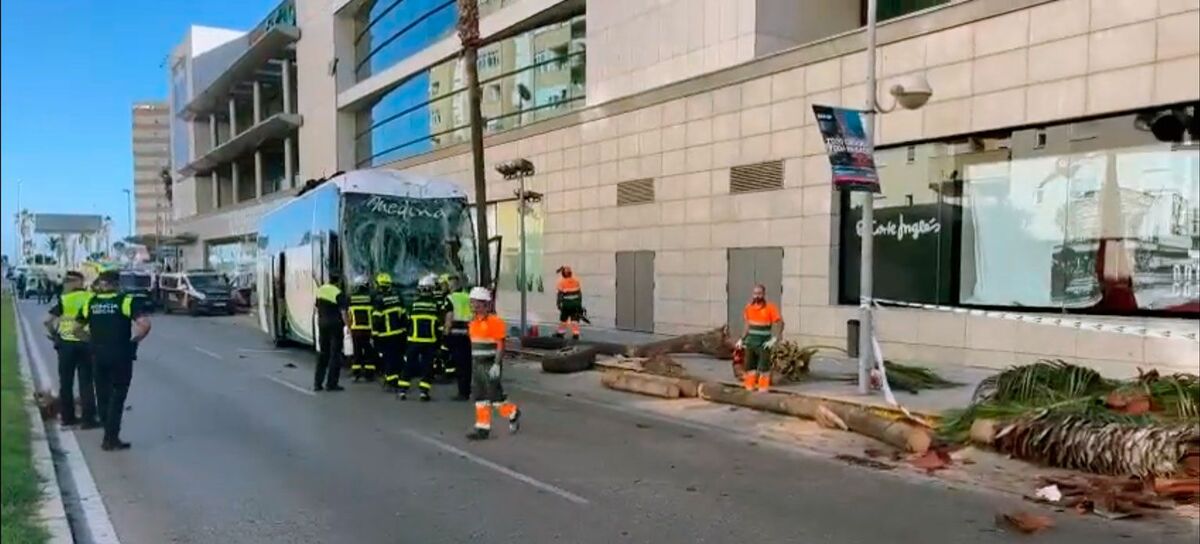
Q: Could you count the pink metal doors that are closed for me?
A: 0